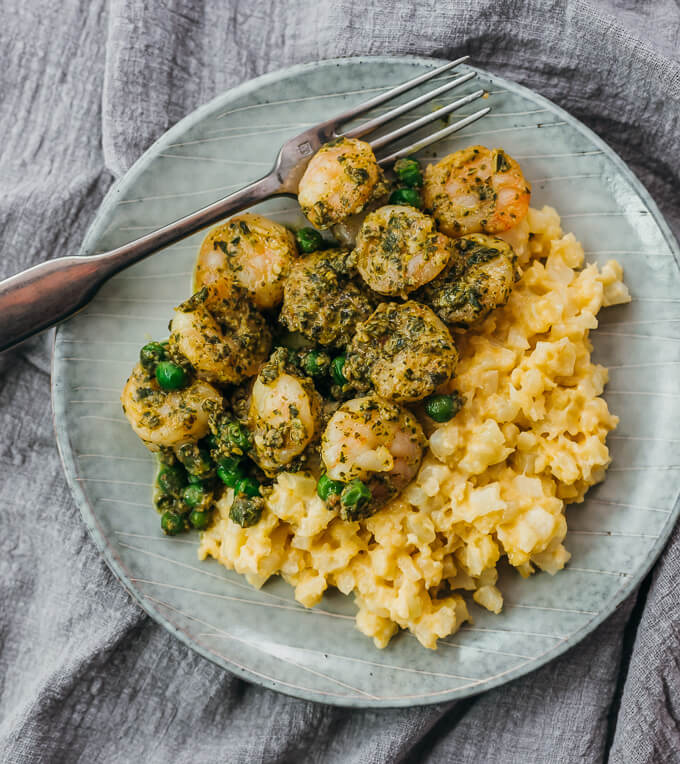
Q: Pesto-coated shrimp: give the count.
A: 11